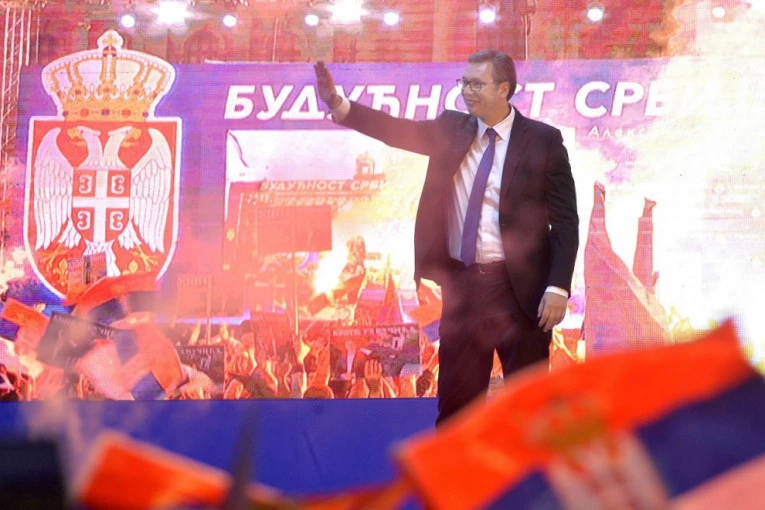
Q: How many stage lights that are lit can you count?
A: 9